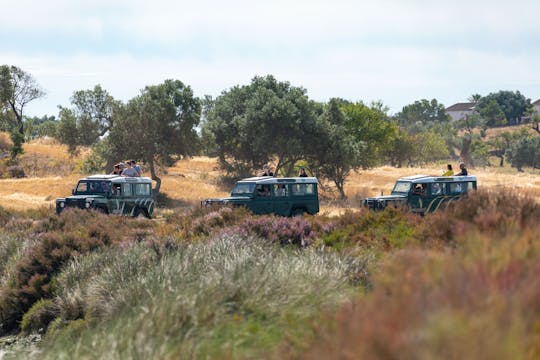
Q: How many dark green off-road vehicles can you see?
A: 3